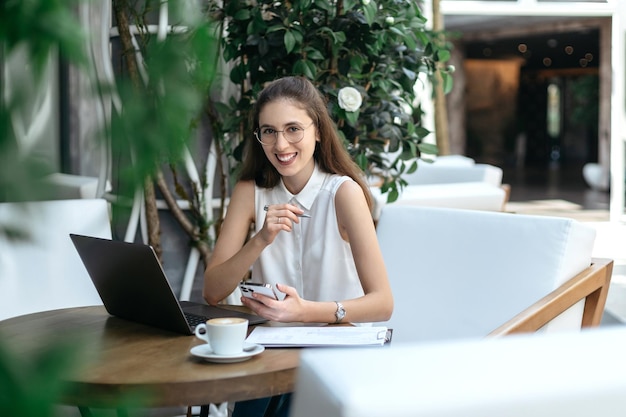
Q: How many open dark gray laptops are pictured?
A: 1